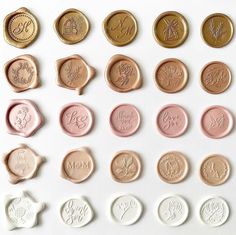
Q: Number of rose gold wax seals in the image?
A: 5